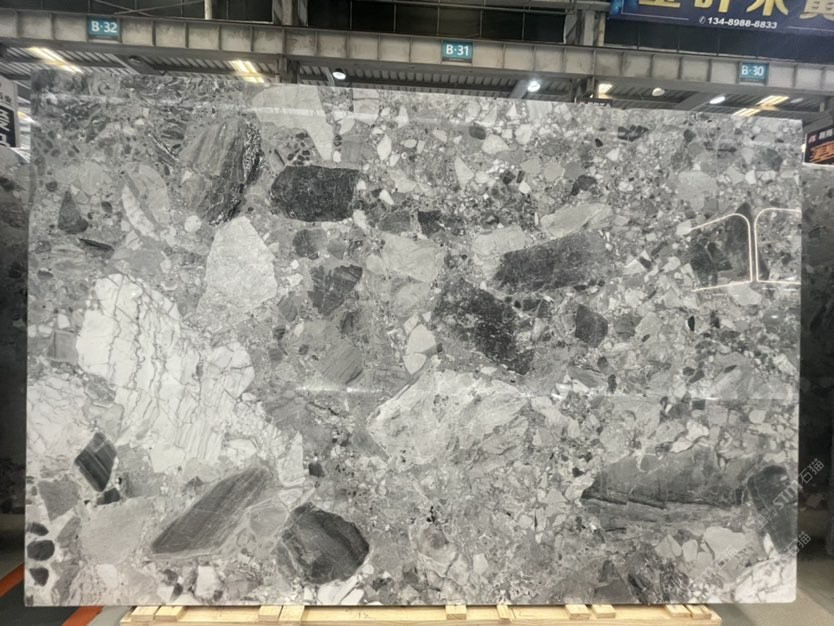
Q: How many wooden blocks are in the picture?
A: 10